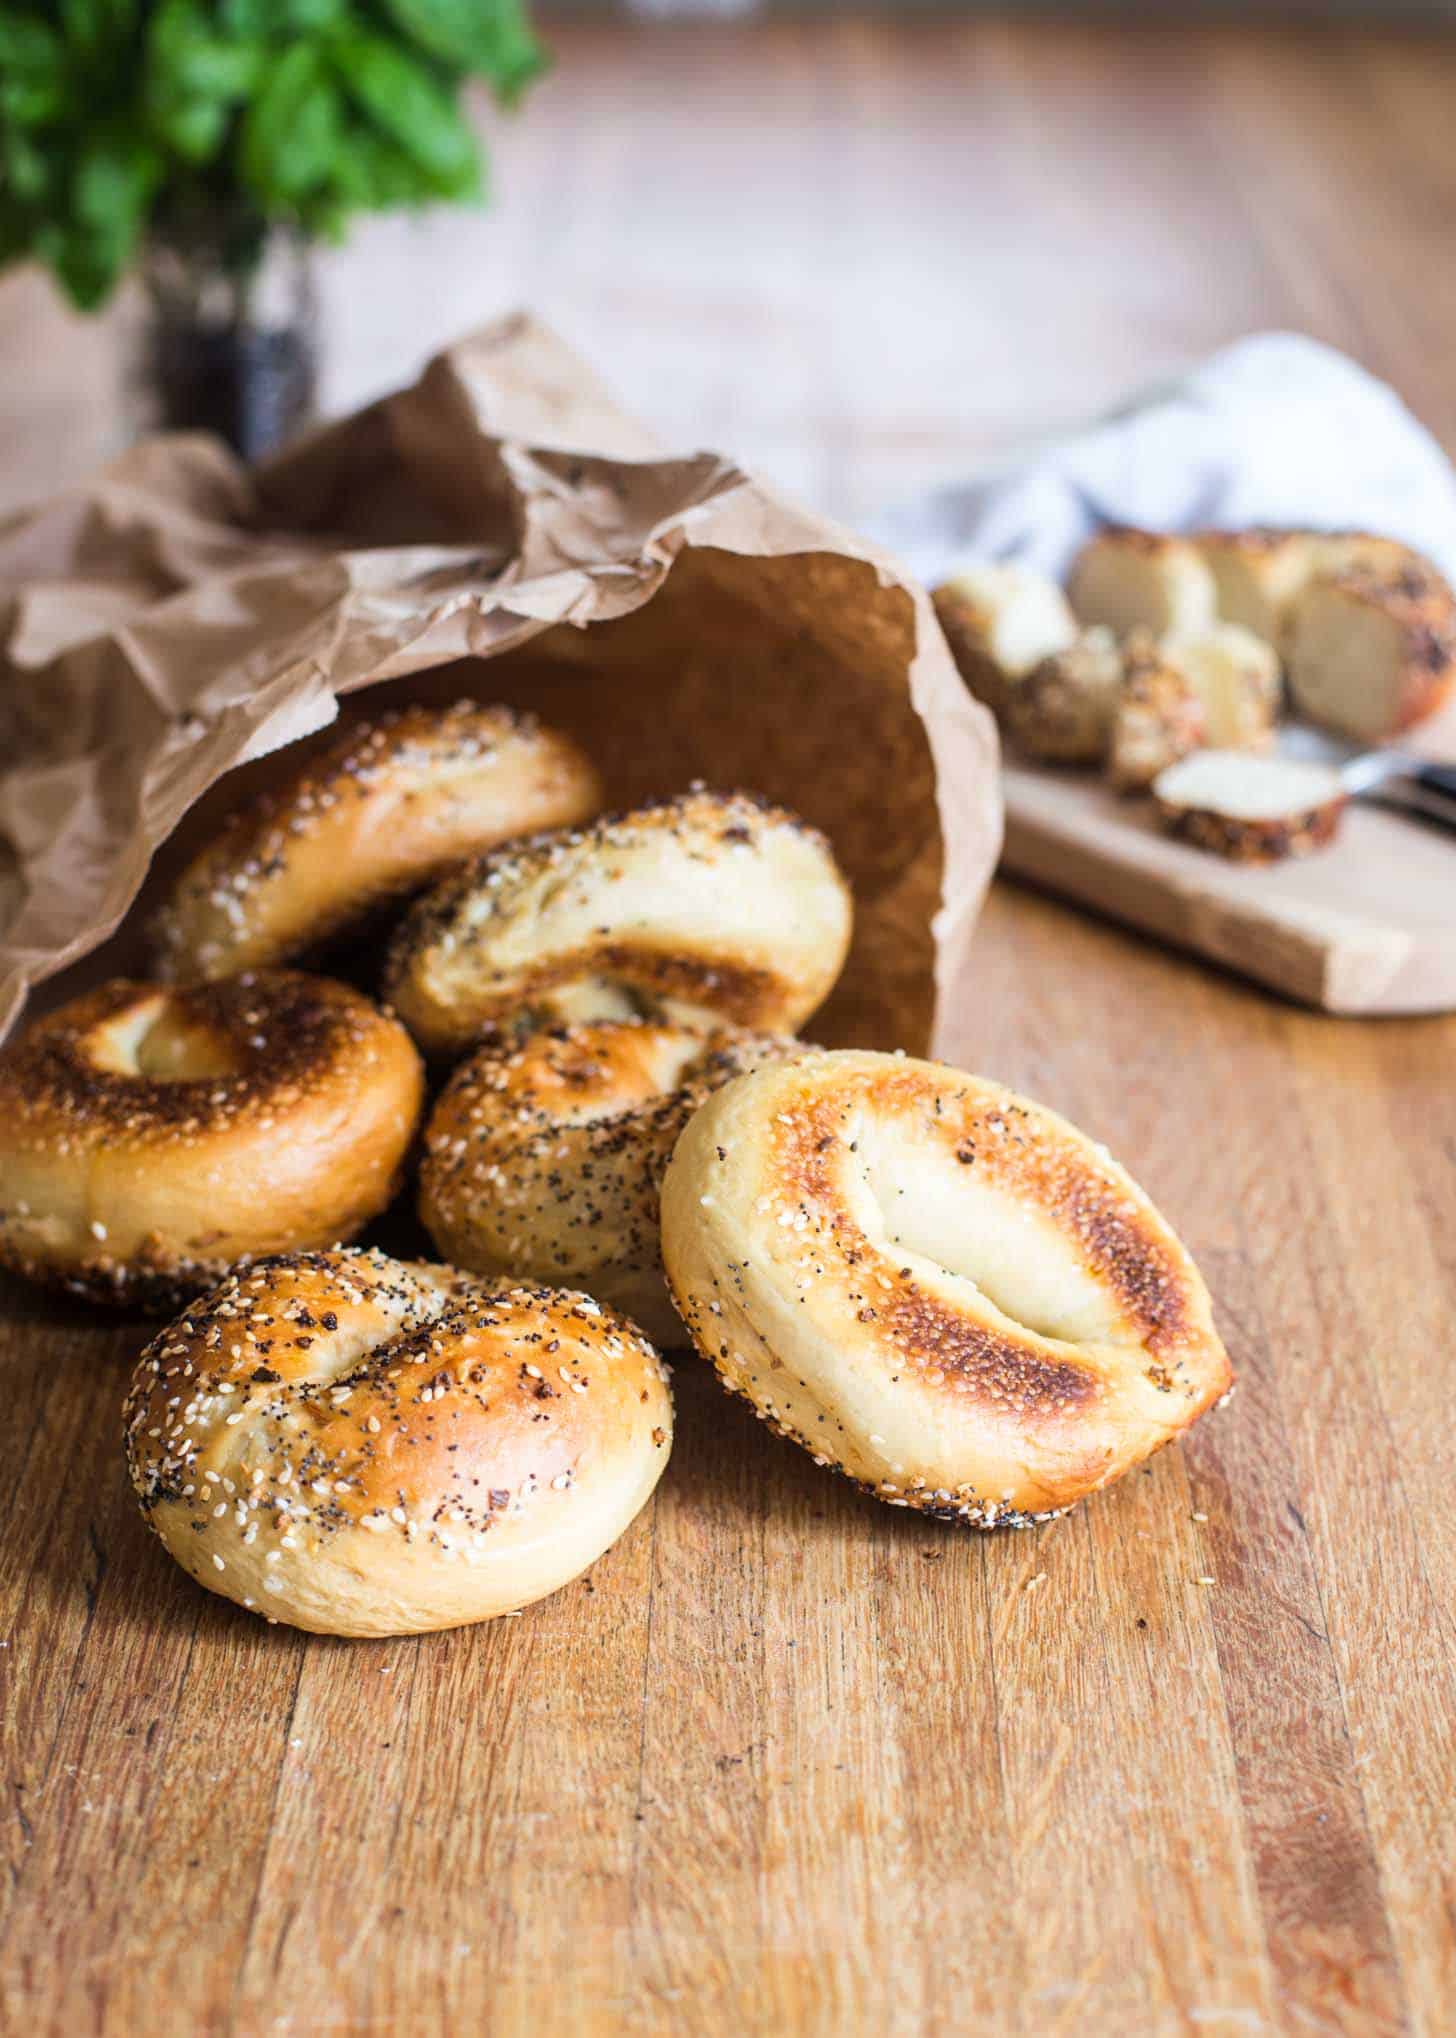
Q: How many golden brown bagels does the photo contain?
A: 6